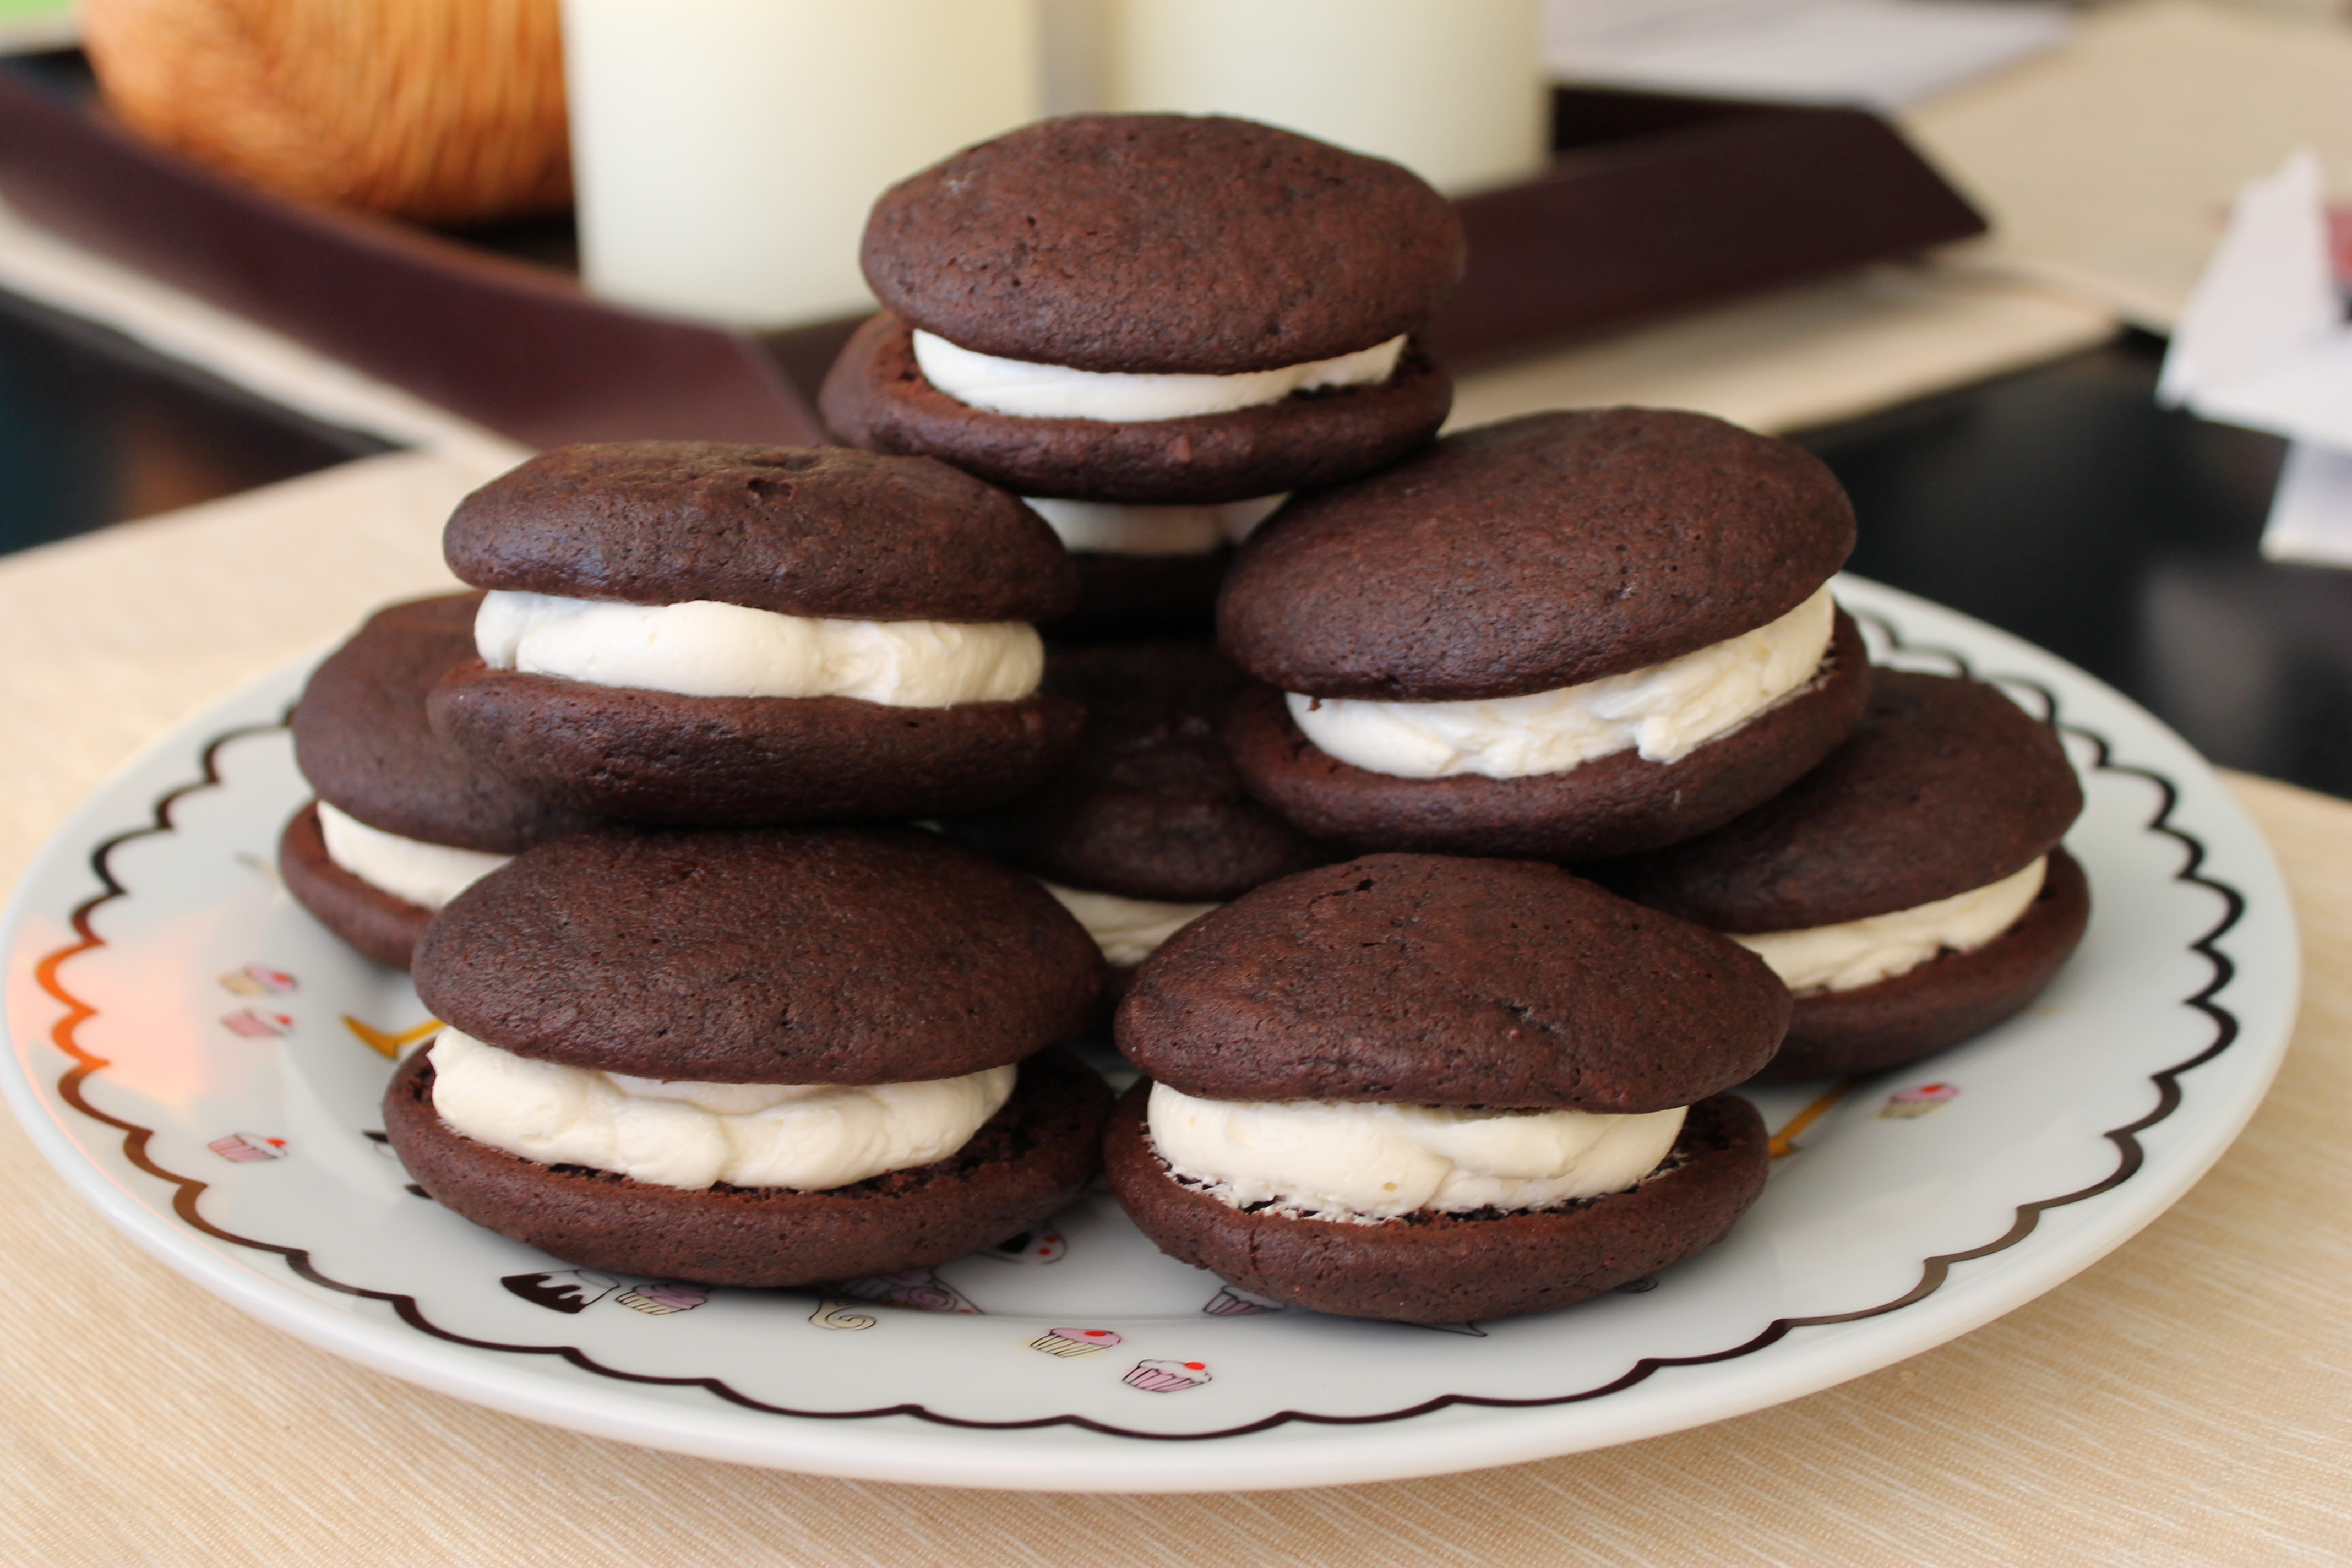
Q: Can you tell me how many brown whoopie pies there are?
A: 9